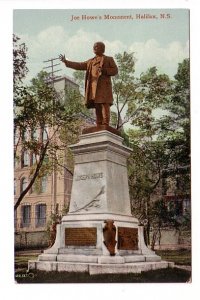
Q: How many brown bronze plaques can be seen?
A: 2